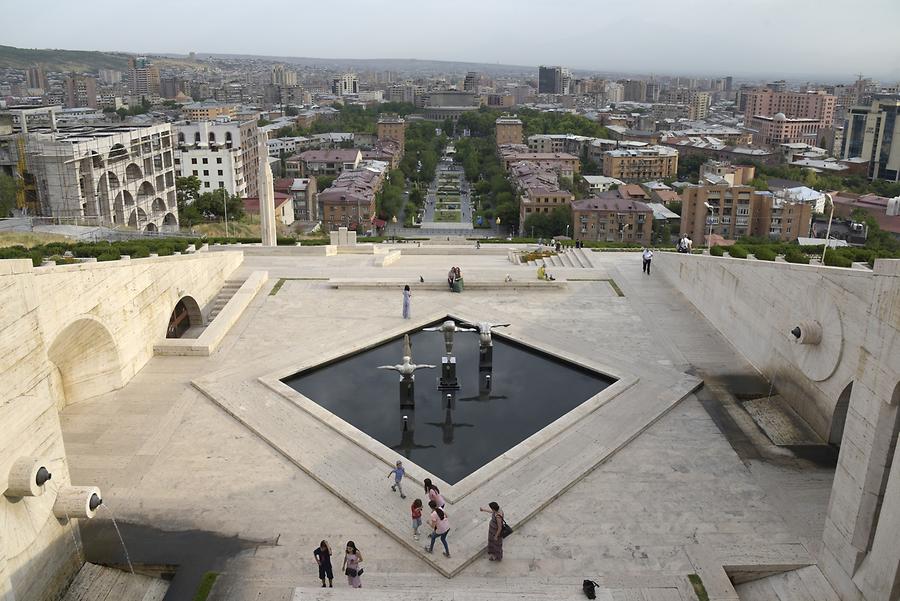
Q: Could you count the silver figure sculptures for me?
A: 3